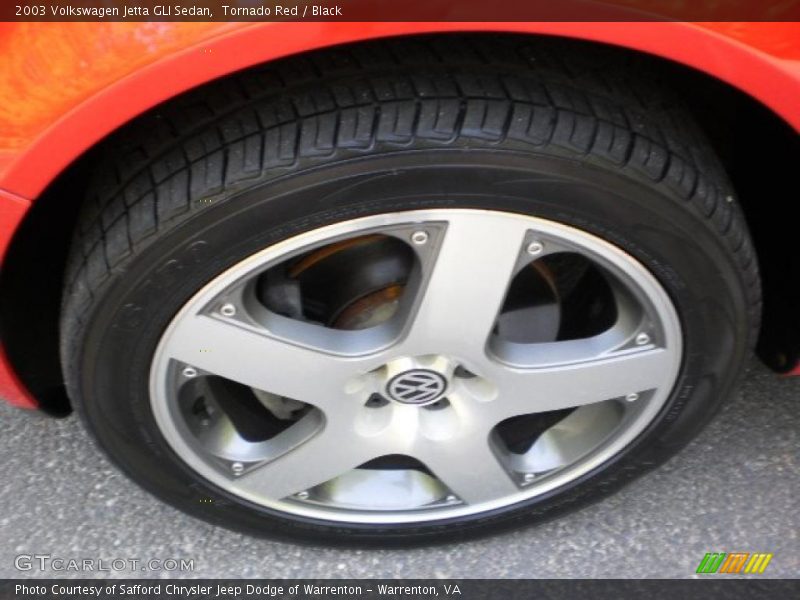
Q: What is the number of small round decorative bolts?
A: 10